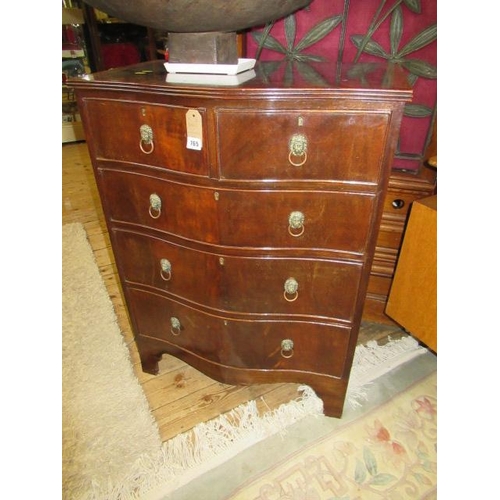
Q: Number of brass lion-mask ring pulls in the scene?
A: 8